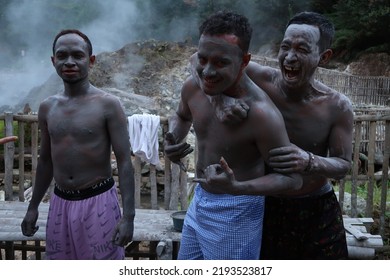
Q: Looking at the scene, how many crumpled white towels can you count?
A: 1